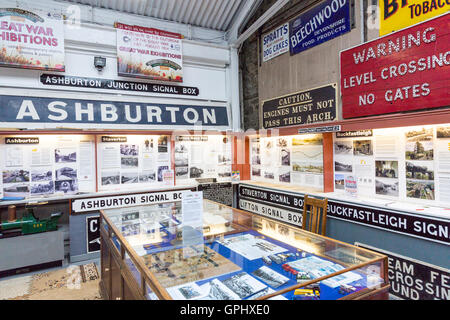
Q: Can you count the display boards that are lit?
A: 5